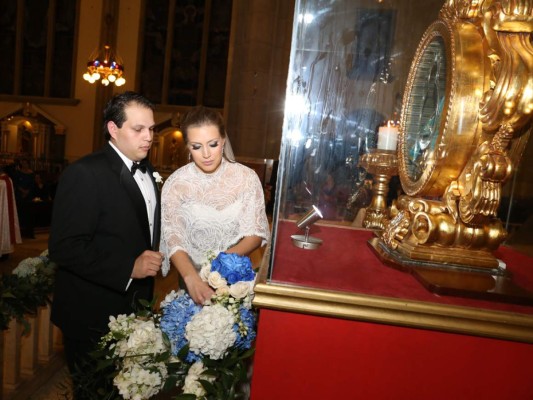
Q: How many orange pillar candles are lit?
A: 0